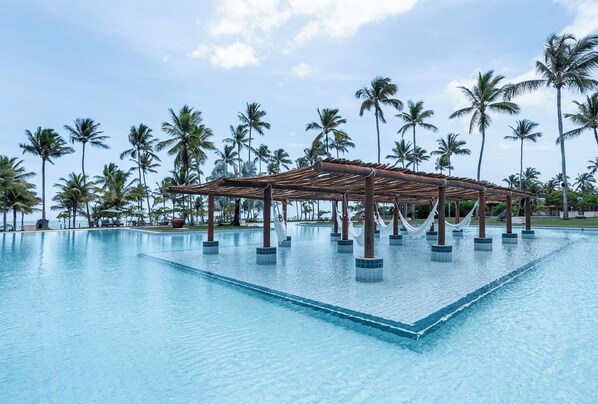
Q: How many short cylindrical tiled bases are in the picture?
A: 15